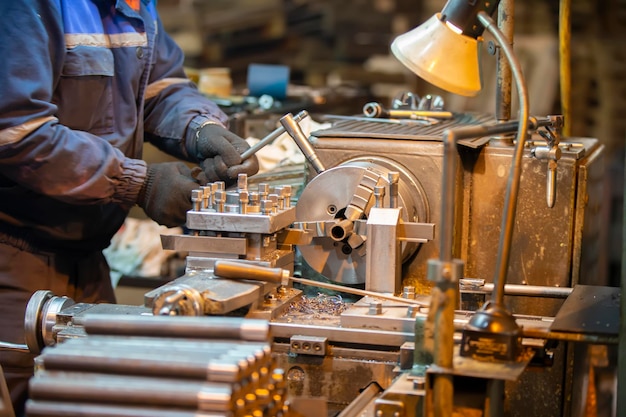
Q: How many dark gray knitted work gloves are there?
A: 2